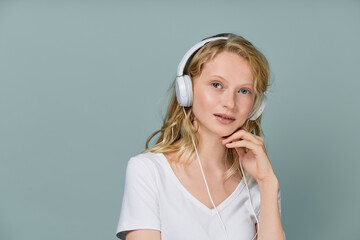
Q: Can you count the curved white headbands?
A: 1